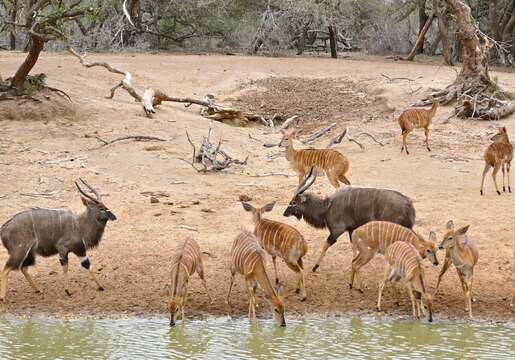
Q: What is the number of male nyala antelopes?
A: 2